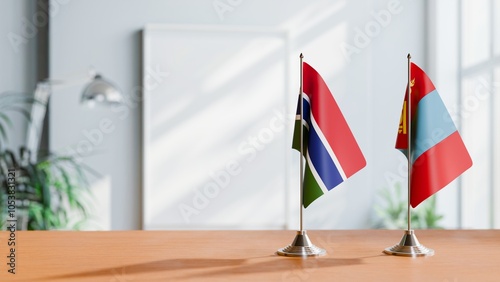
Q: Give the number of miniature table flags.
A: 2